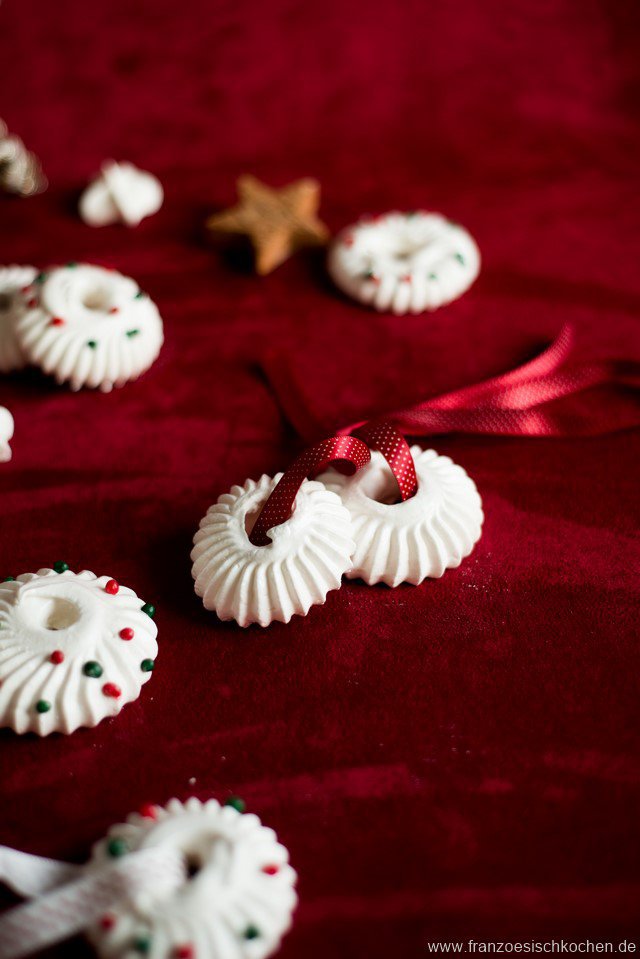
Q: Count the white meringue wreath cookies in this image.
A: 7